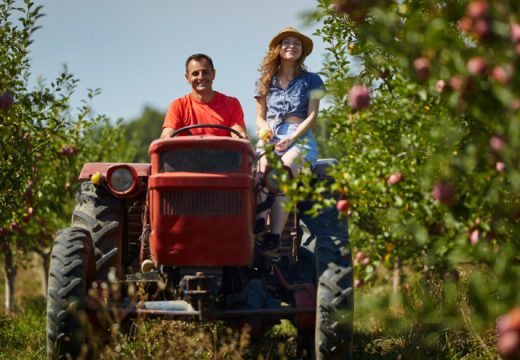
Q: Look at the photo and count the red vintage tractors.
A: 1